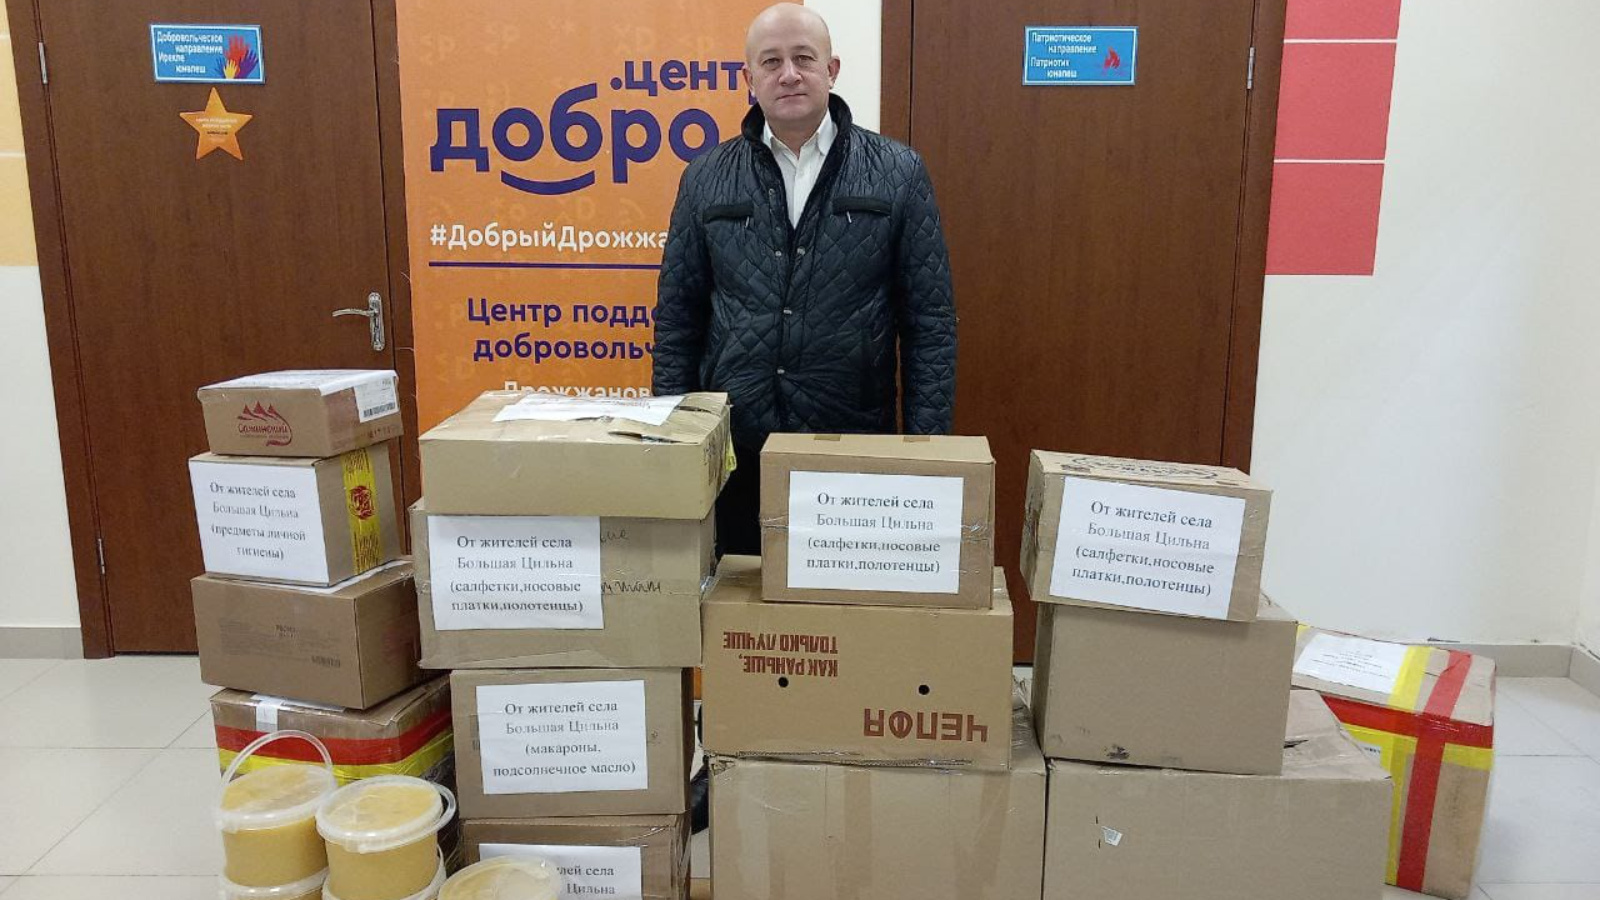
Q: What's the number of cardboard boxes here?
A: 15